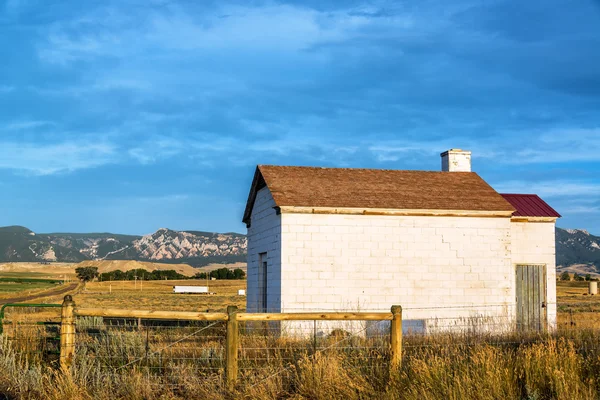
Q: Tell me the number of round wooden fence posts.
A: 3